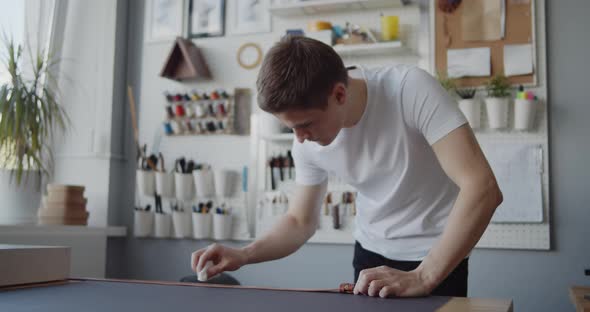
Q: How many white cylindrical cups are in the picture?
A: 13